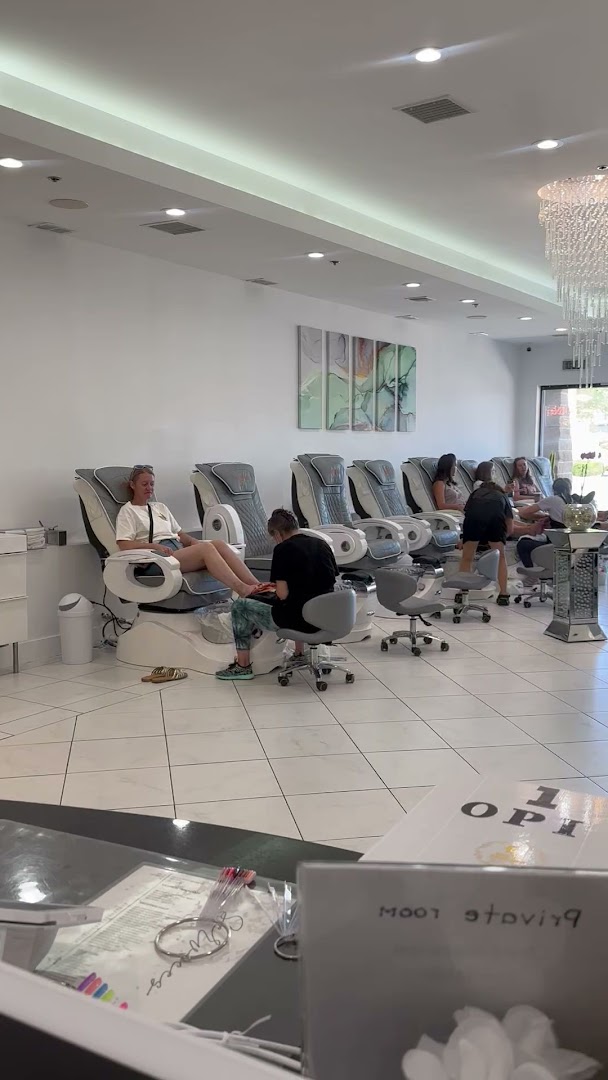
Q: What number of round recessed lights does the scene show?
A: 9